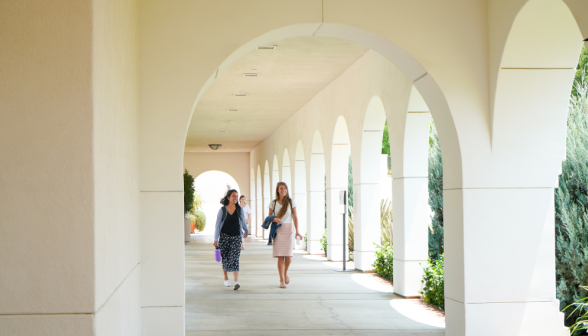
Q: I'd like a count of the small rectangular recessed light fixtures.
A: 6